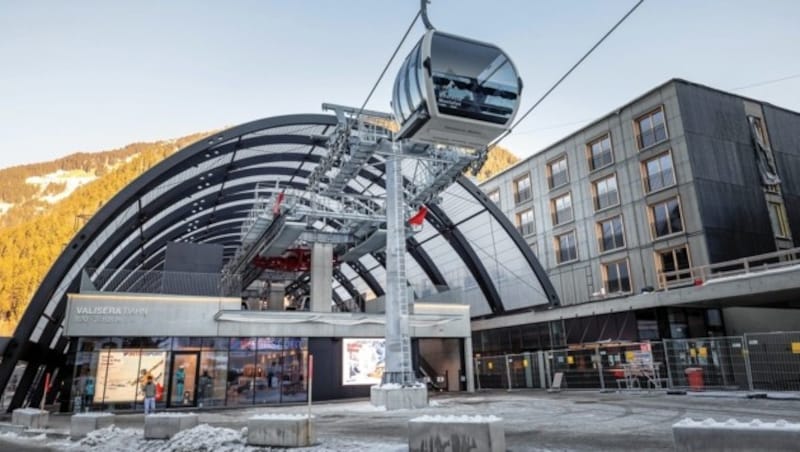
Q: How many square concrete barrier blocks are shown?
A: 6